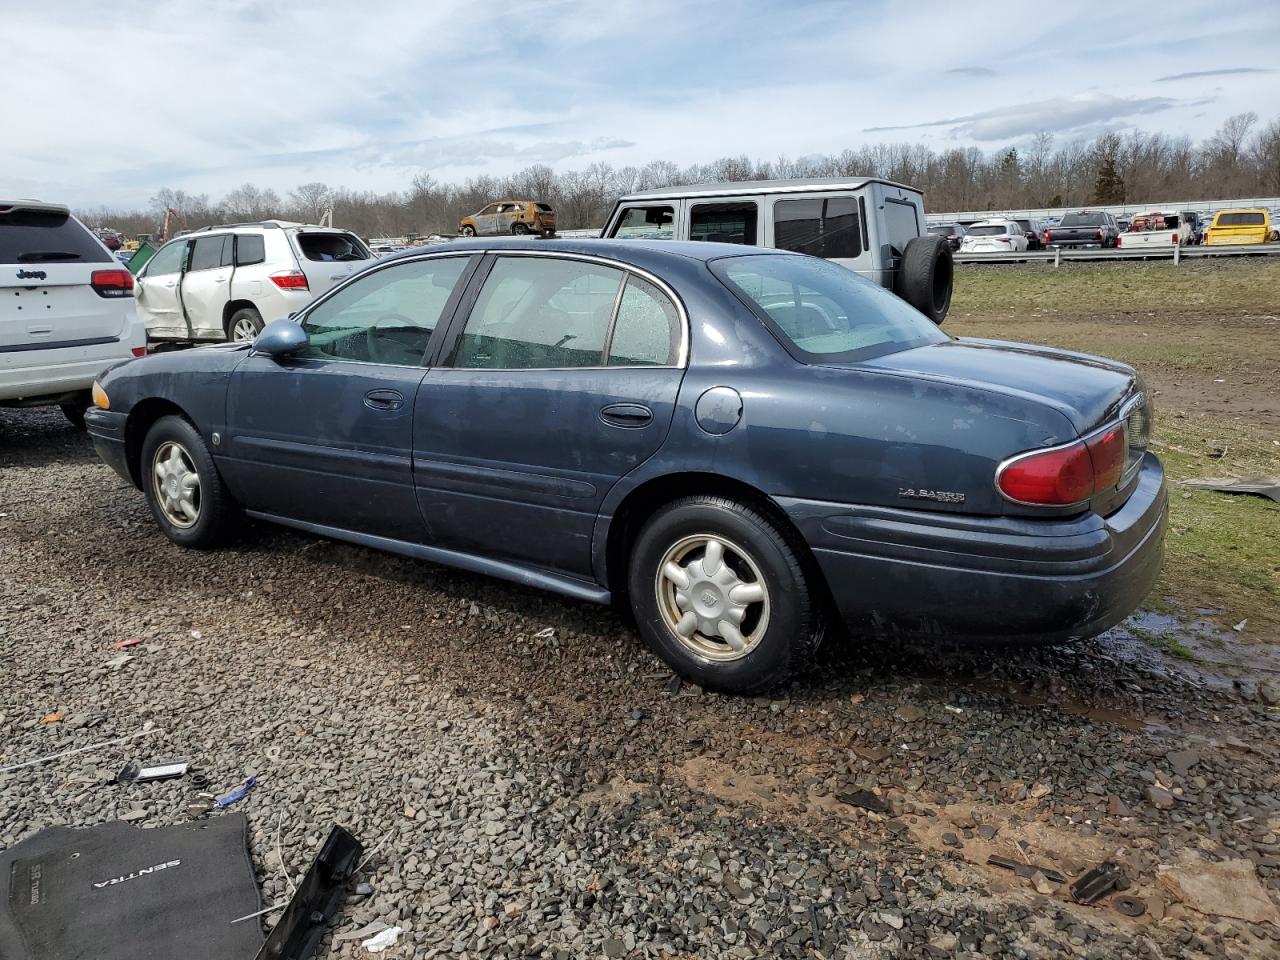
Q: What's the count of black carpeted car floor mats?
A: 1